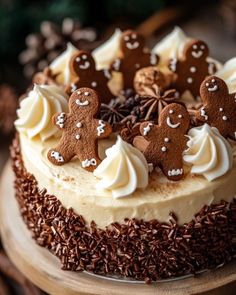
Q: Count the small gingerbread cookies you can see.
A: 6